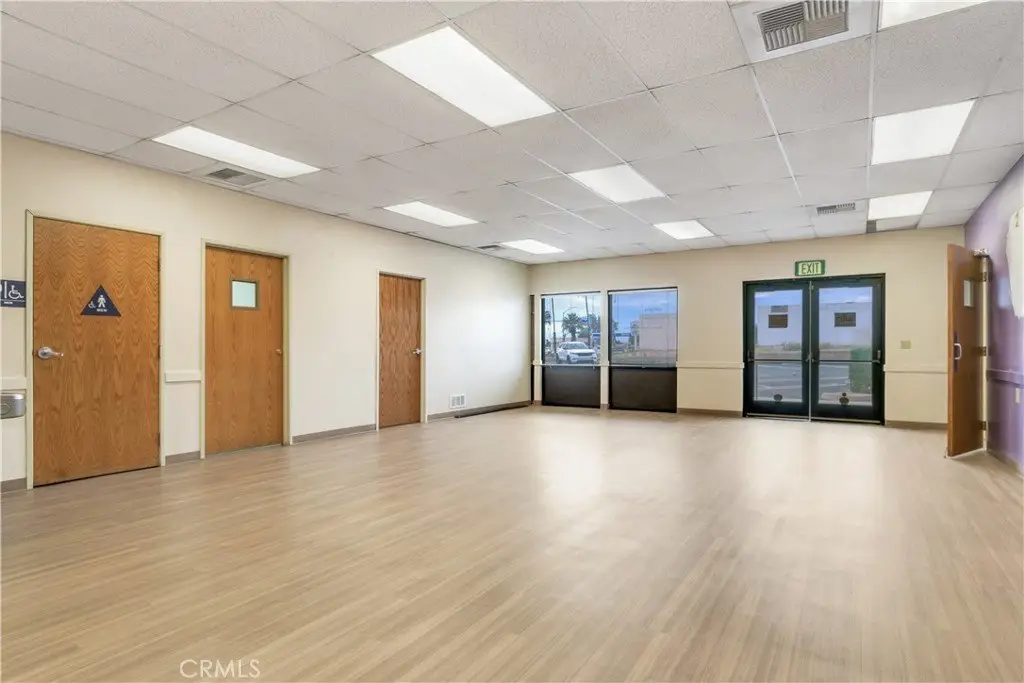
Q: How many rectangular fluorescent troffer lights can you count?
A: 9